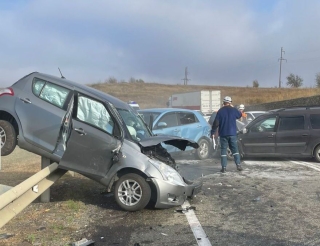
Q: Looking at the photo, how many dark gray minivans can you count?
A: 1